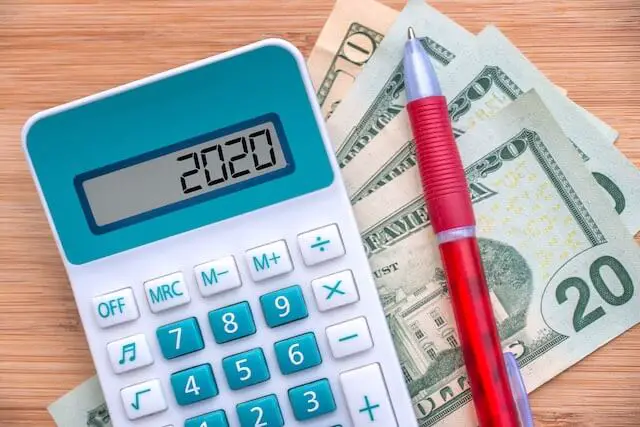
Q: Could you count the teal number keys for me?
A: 9